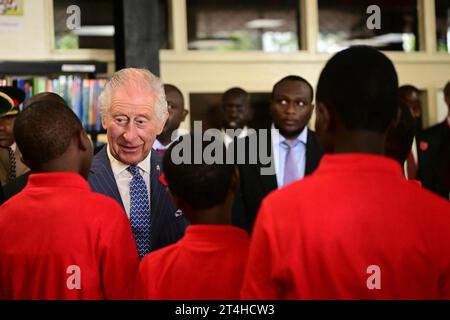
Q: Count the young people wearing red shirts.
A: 3